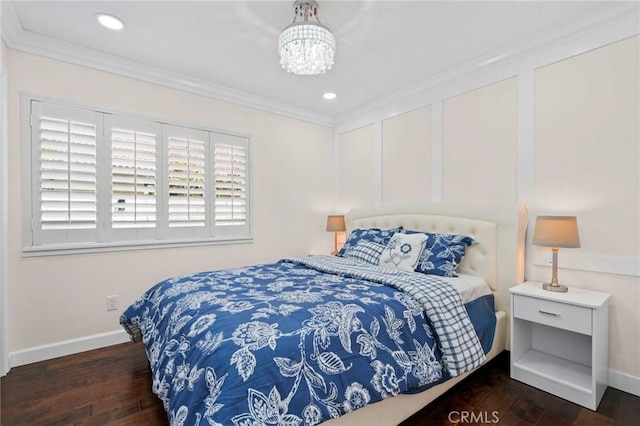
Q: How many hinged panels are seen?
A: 4